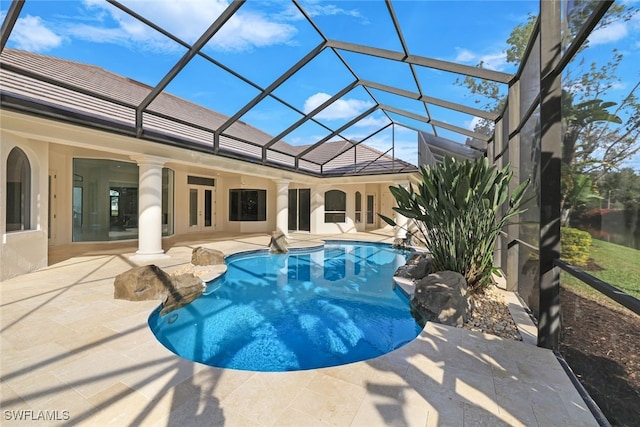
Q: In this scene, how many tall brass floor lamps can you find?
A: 0